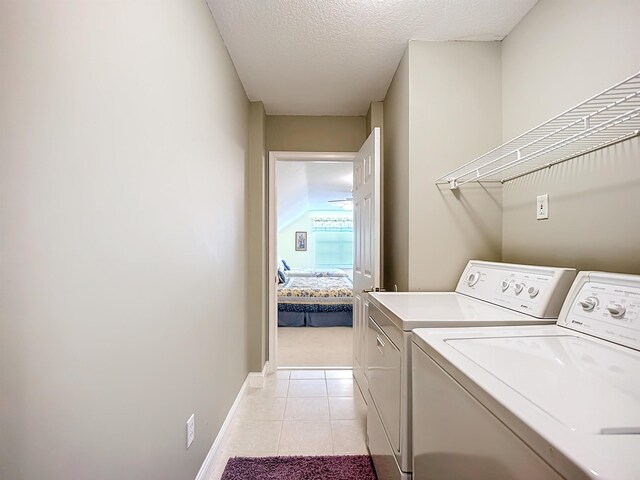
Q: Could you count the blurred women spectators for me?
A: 0